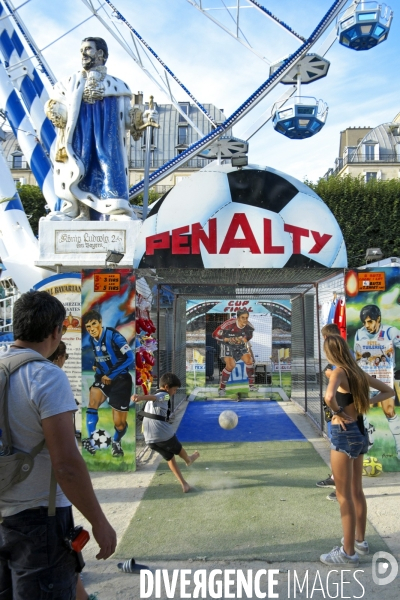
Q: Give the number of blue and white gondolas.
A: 2